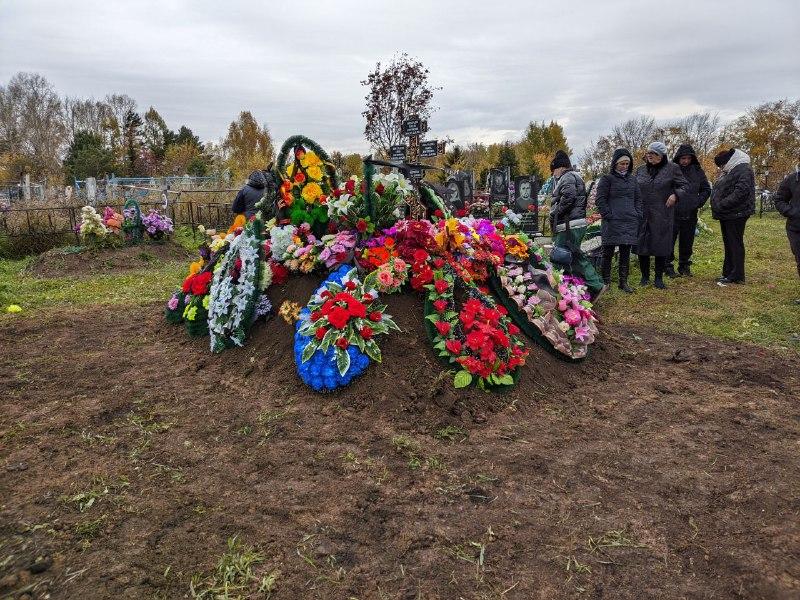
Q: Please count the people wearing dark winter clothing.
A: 7